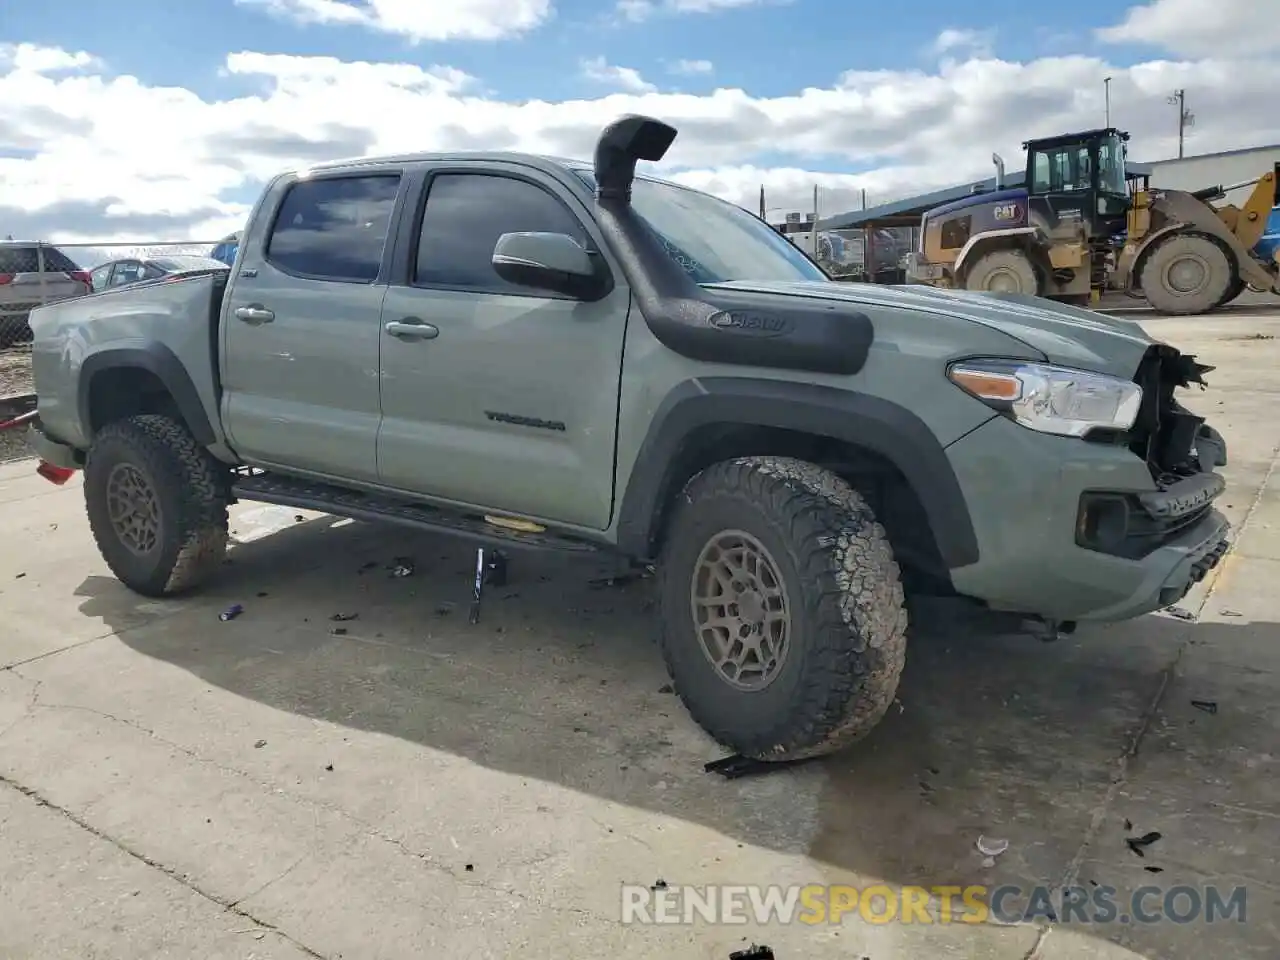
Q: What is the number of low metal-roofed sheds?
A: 1